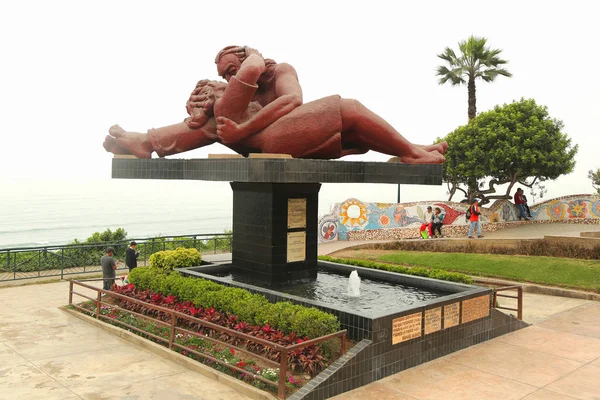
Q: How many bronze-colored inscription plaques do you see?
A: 6